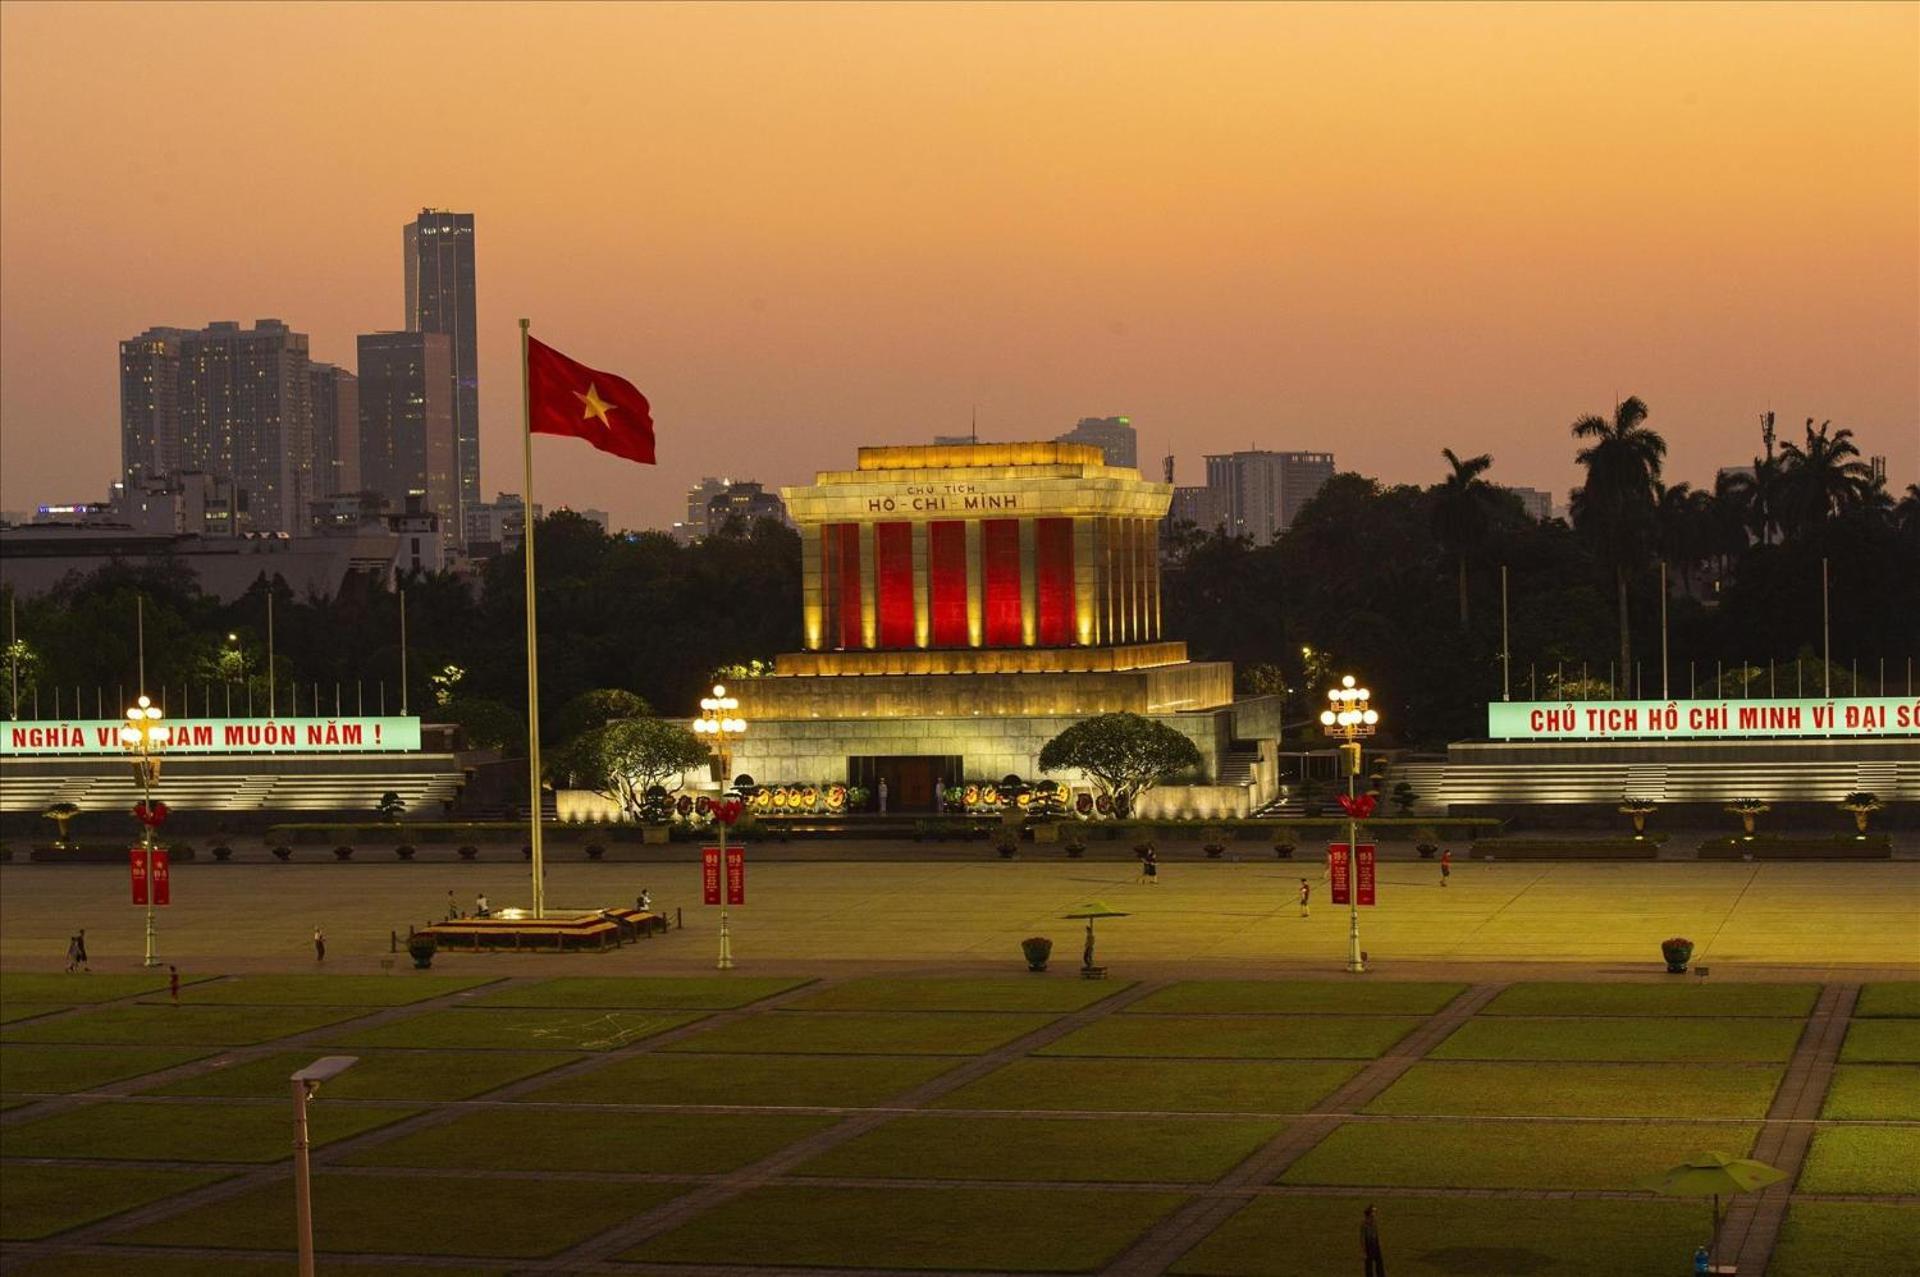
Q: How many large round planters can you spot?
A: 3